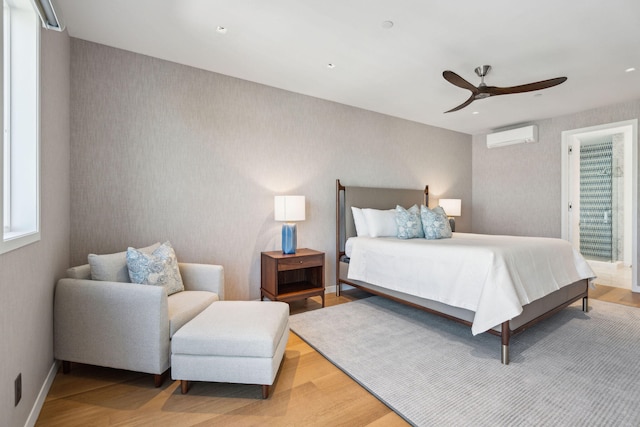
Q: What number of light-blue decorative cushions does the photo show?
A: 3